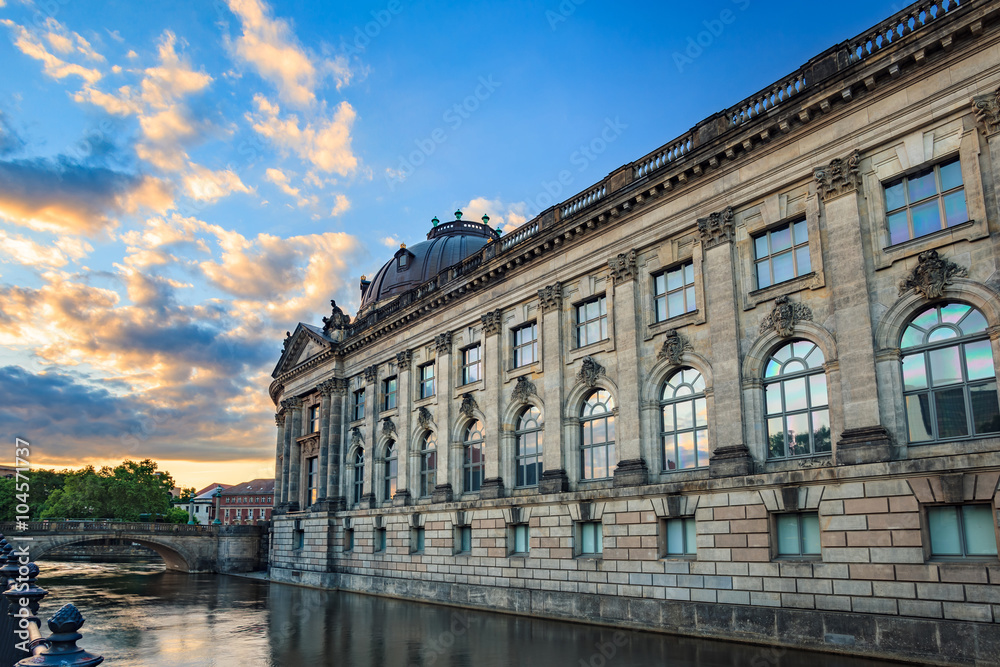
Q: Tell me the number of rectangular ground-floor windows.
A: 10